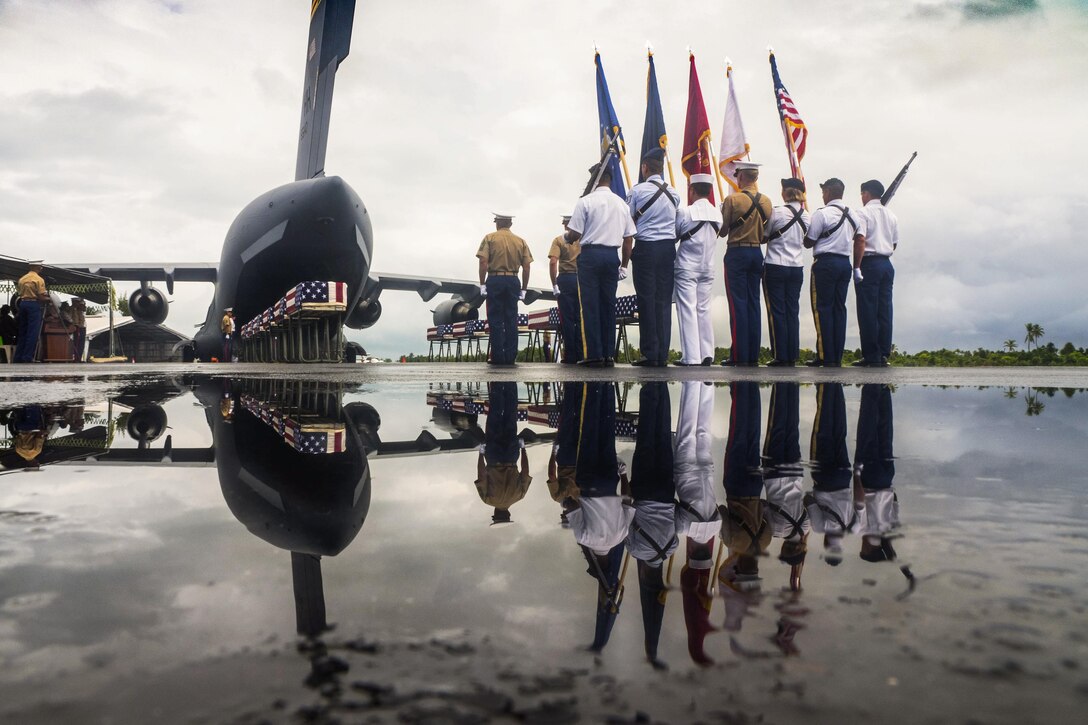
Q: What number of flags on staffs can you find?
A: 5